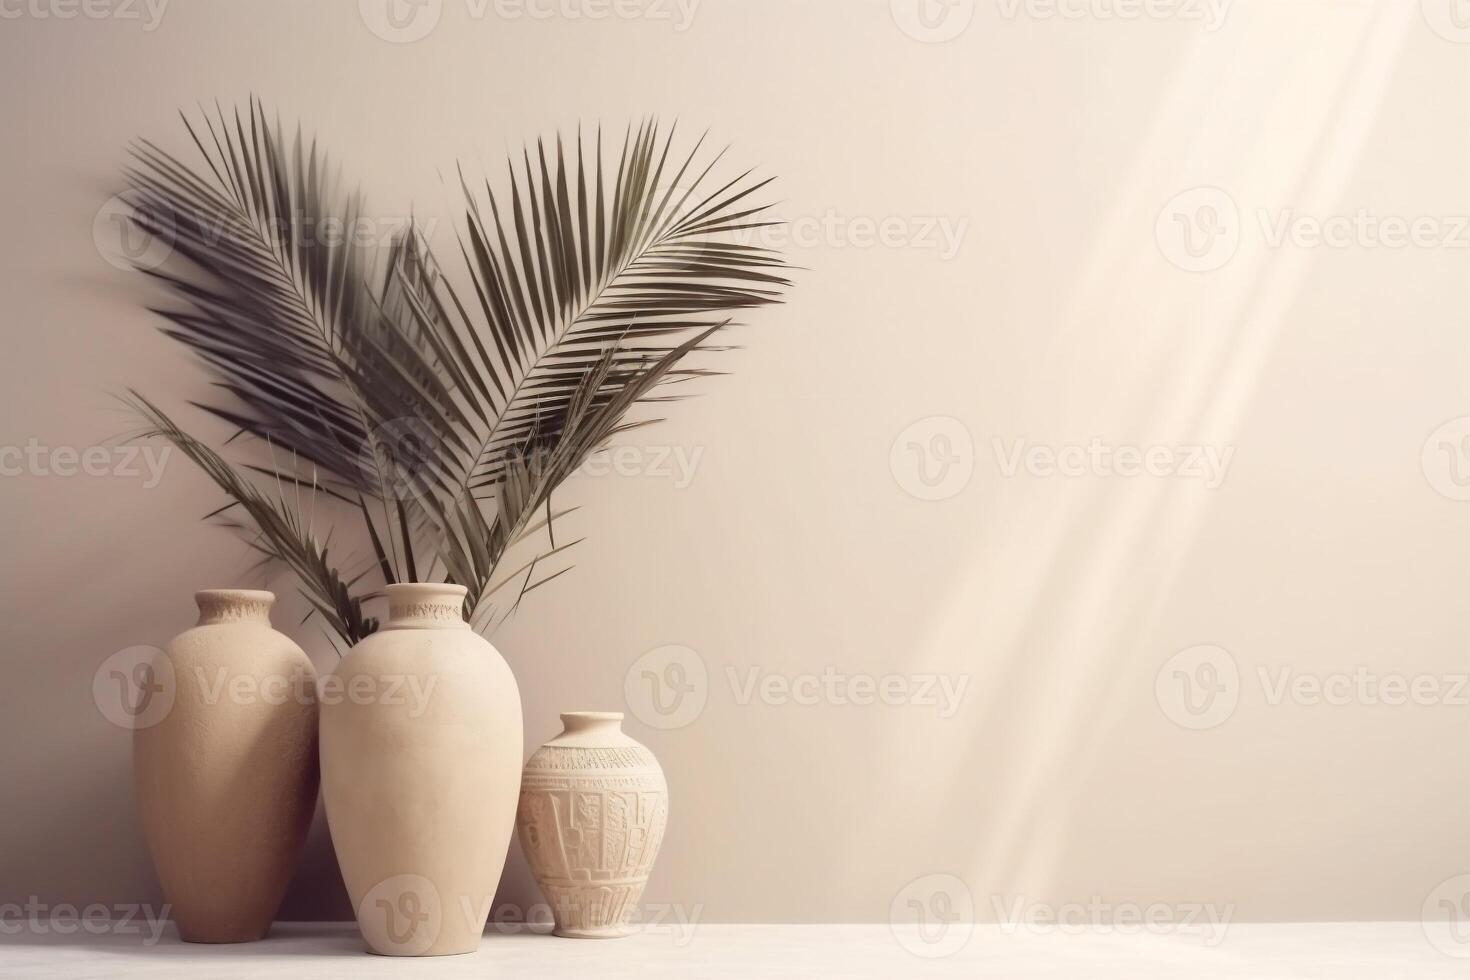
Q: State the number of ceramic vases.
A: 3